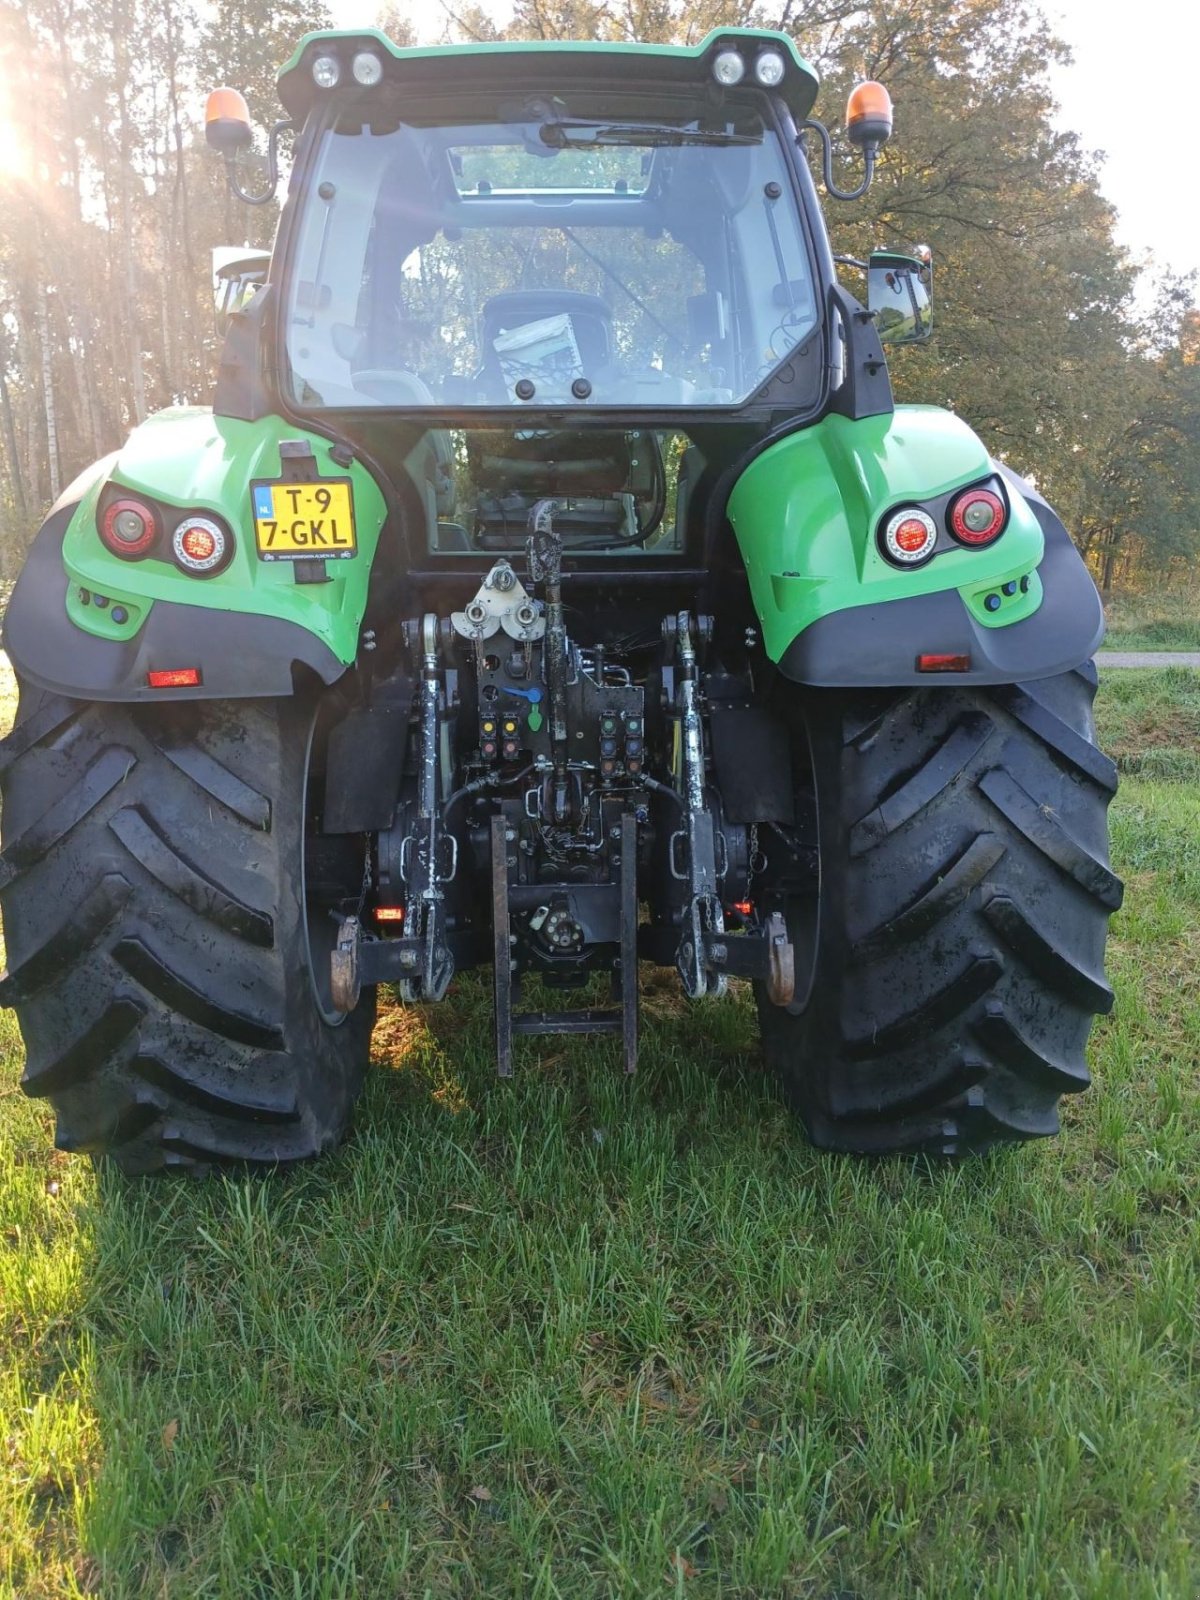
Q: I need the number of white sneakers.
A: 0